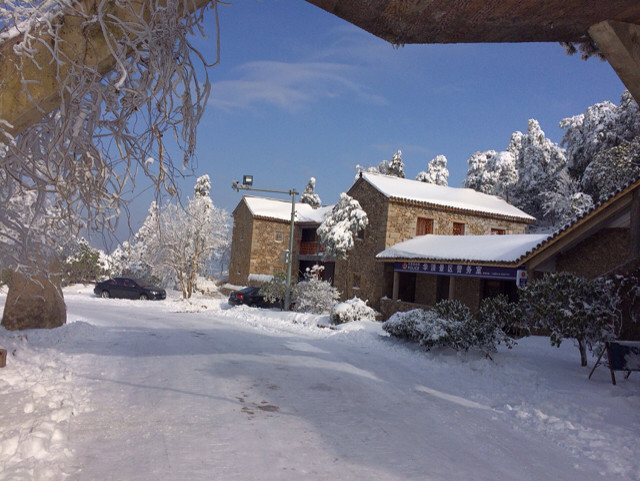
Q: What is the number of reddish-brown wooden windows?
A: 3